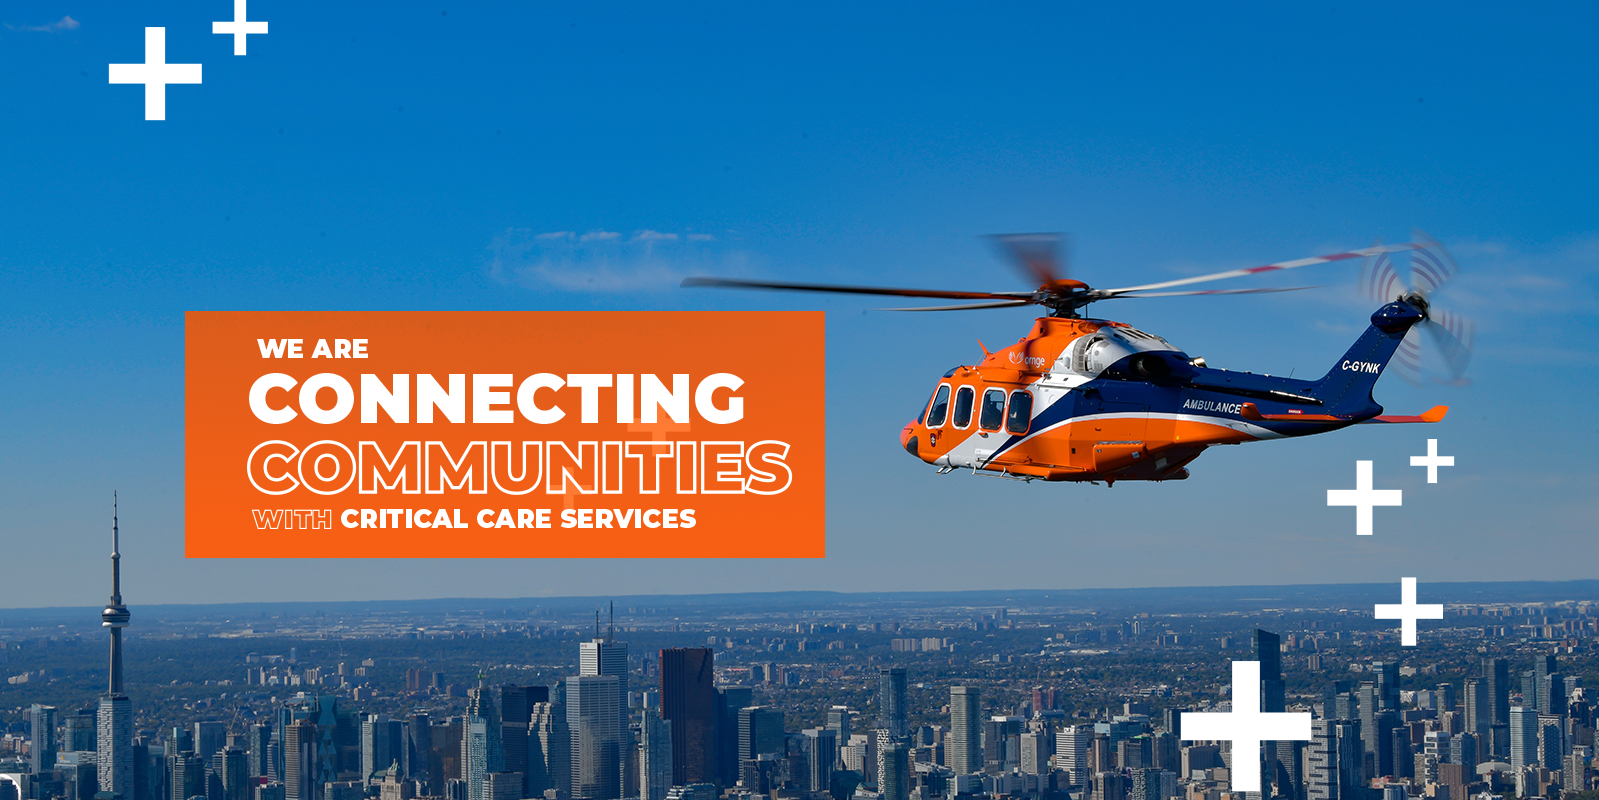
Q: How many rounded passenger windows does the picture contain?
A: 4